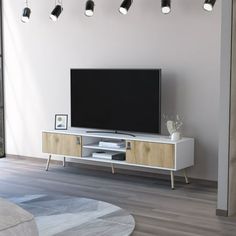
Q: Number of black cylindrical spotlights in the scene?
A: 6